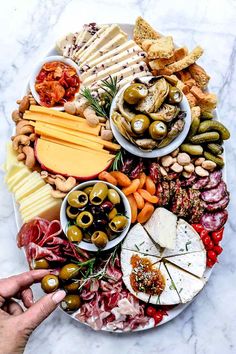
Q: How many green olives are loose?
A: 5